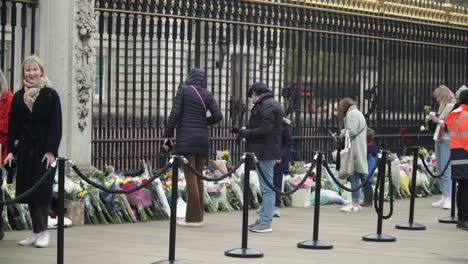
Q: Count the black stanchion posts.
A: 7